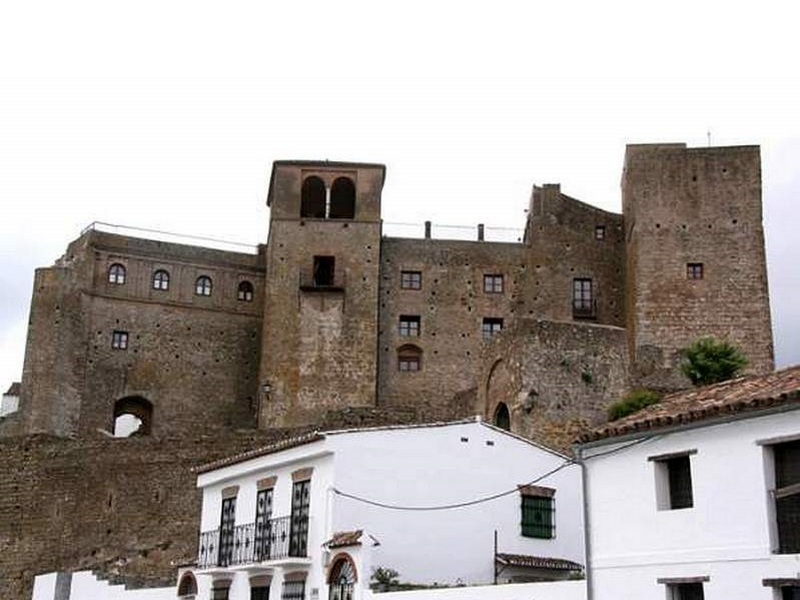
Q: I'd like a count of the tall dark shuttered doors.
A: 3